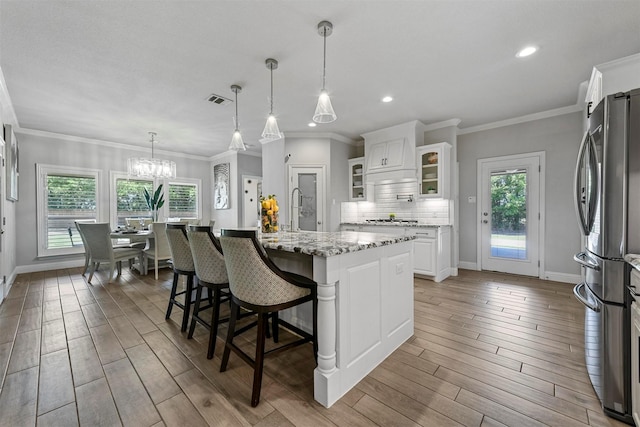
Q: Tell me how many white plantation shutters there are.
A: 3